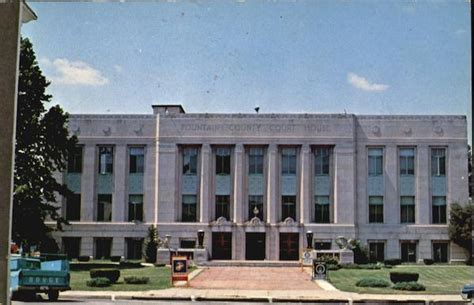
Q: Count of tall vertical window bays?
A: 11